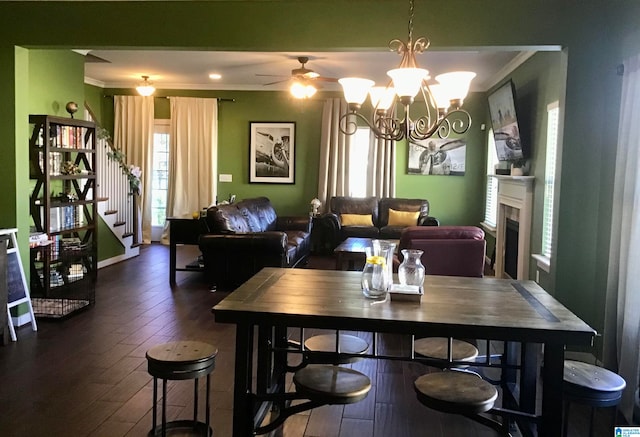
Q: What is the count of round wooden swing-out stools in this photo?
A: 4